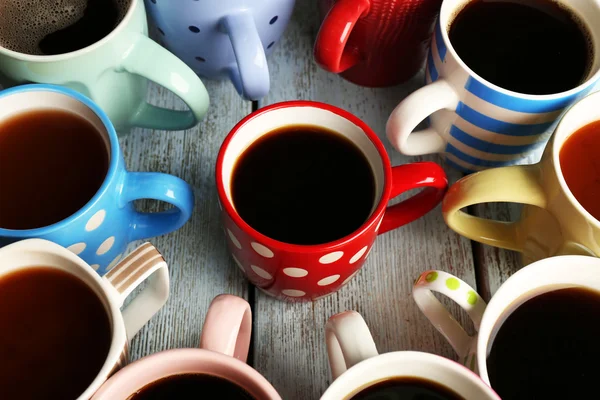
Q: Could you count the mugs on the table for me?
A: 11